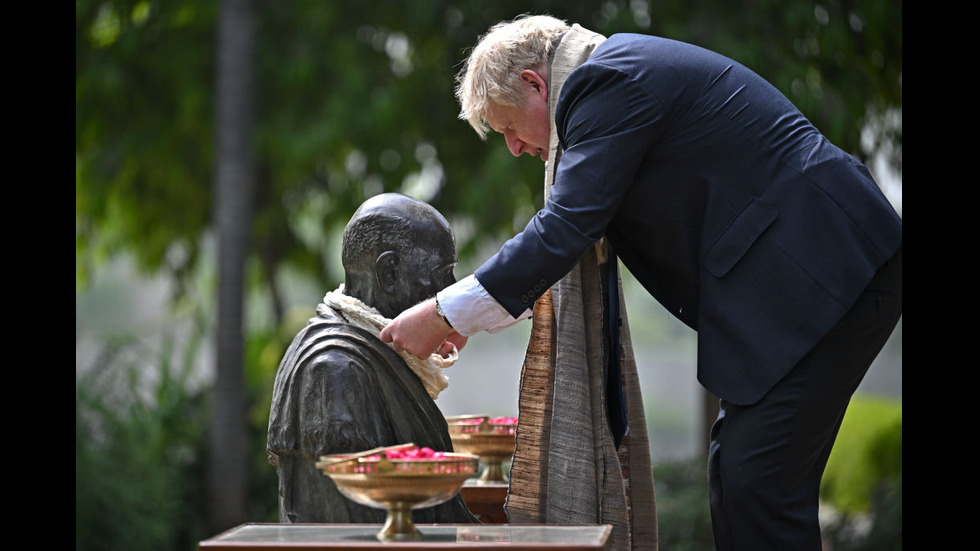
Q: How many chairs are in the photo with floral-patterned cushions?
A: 0